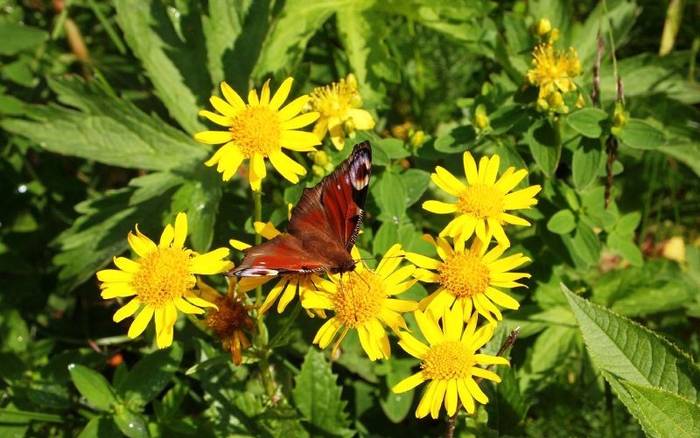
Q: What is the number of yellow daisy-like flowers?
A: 7